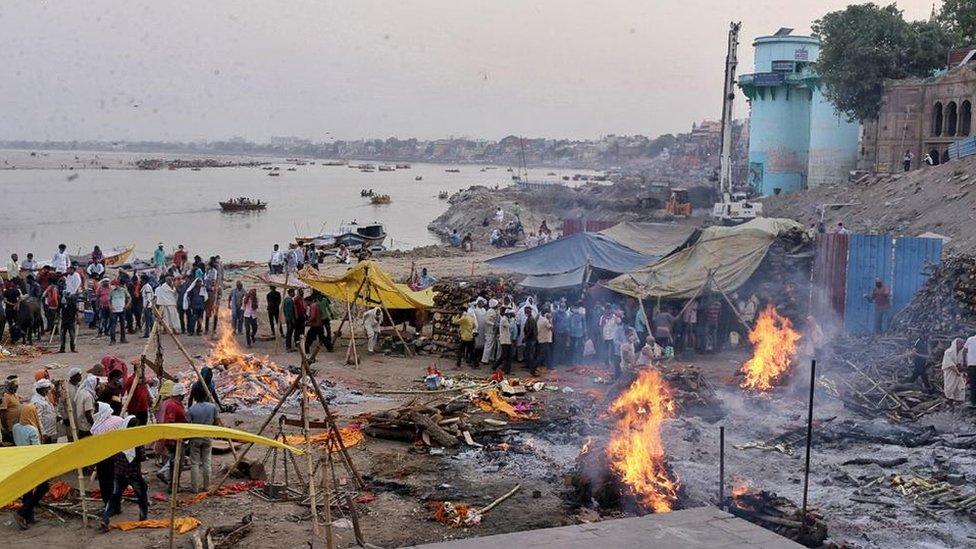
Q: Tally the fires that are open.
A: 4